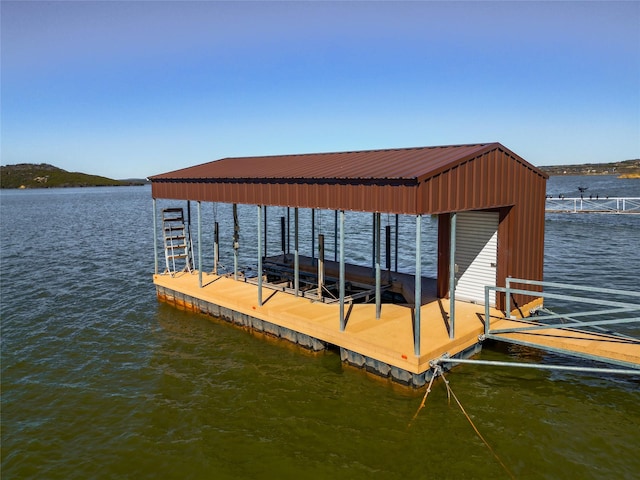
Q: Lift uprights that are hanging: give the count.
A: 4